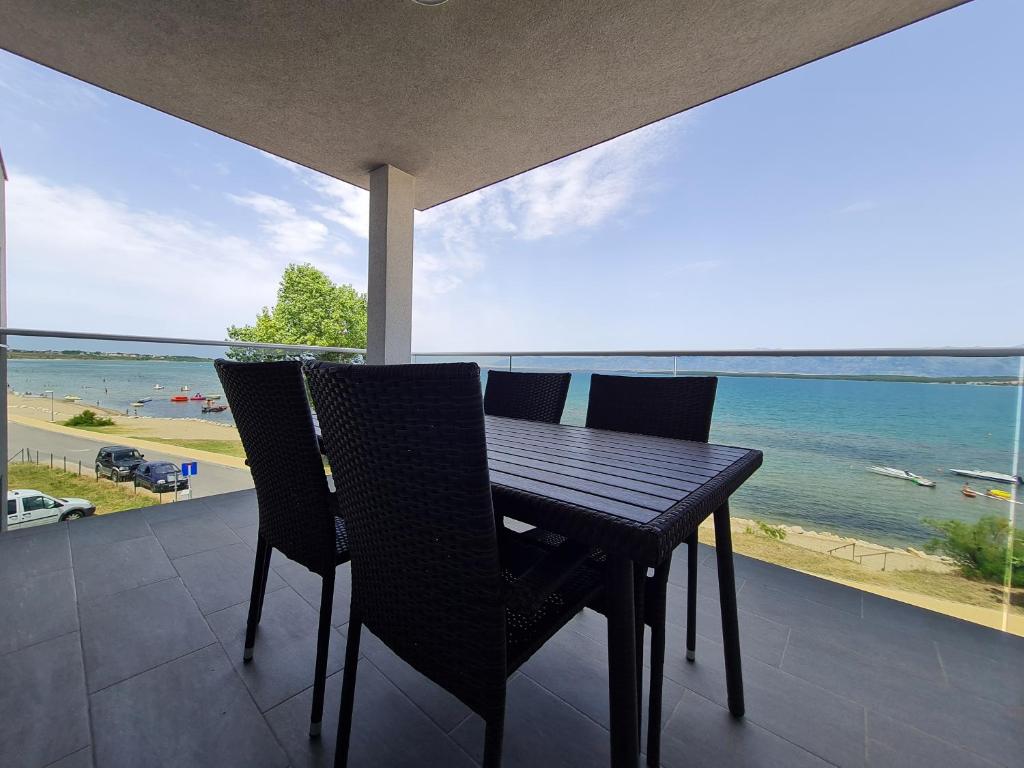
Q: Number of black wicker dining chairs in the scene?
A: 4